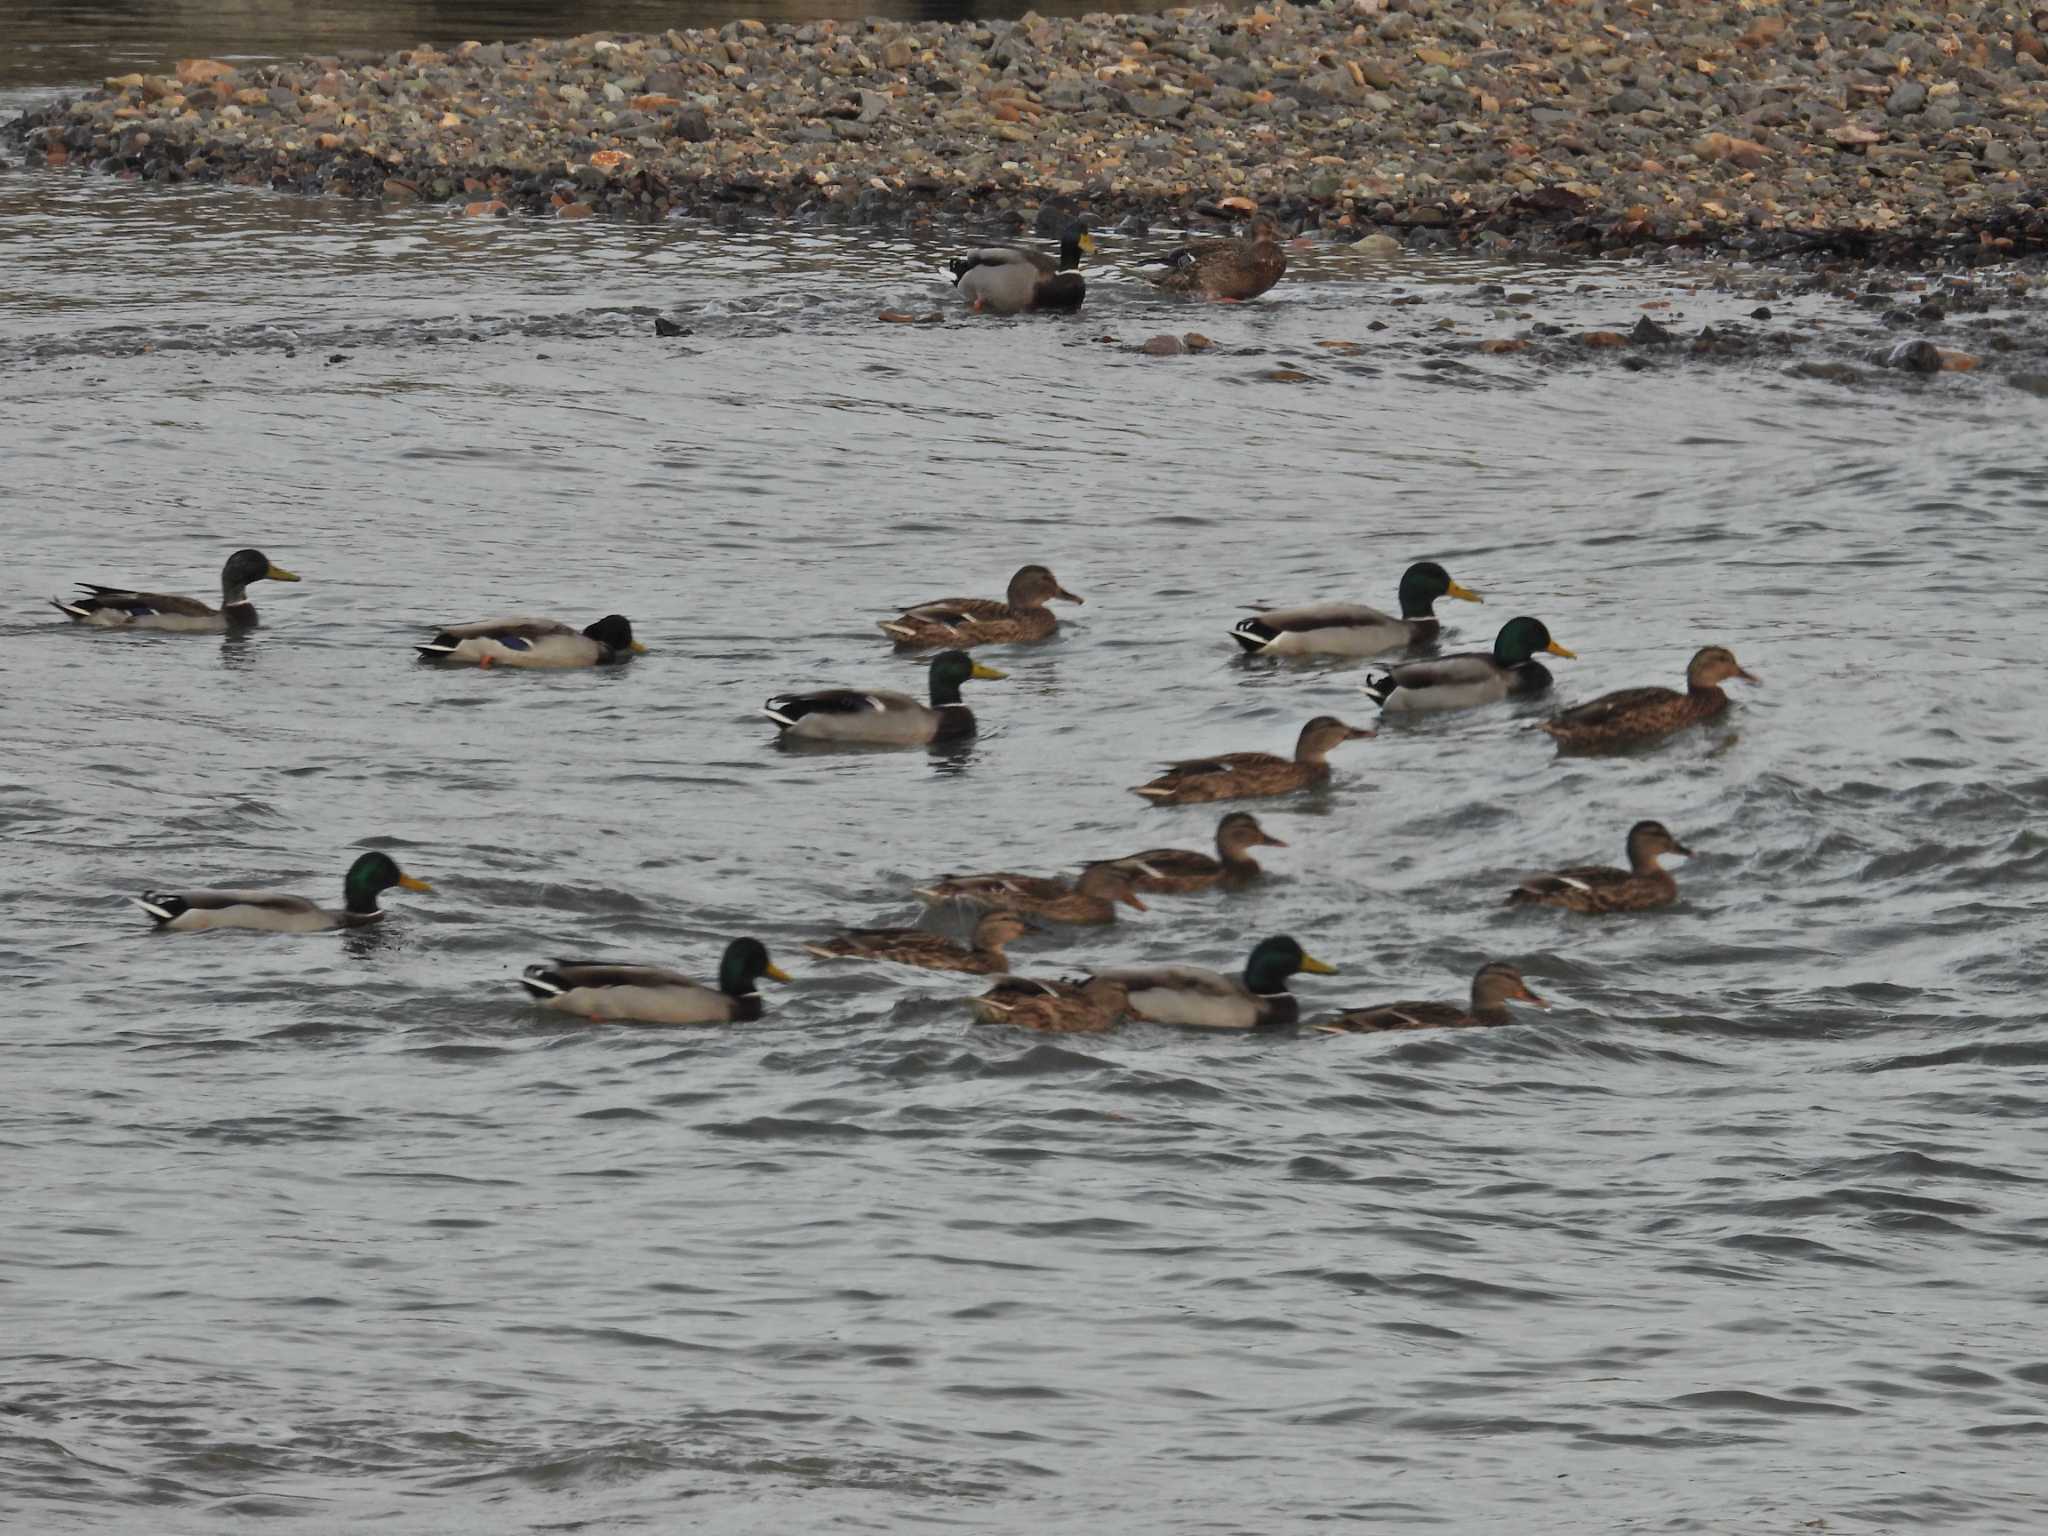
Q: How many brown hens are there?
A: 10